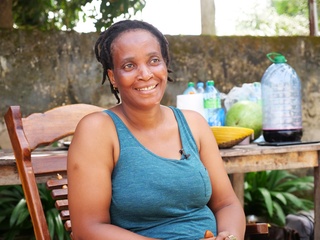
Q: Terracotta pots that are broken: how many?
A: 0